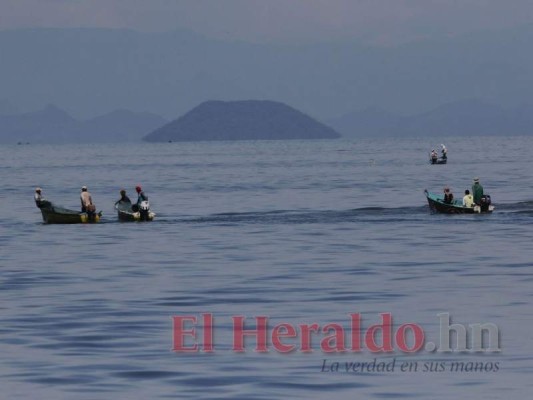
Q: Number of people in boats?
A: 9